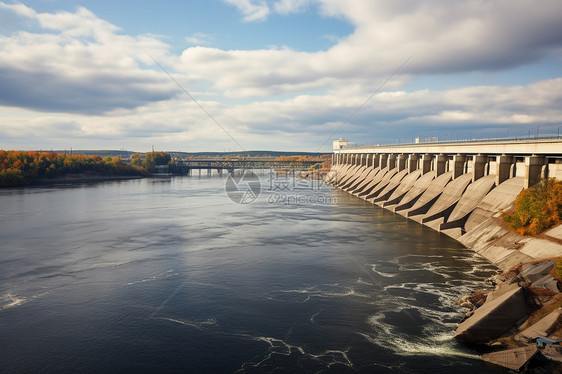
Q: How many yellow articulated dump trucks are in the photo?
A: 0